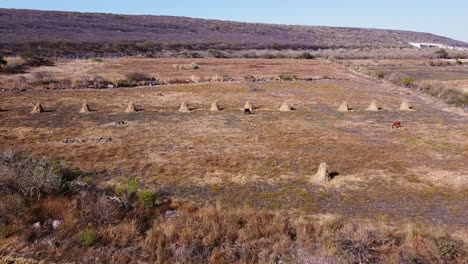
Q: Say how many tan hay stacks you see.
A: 11